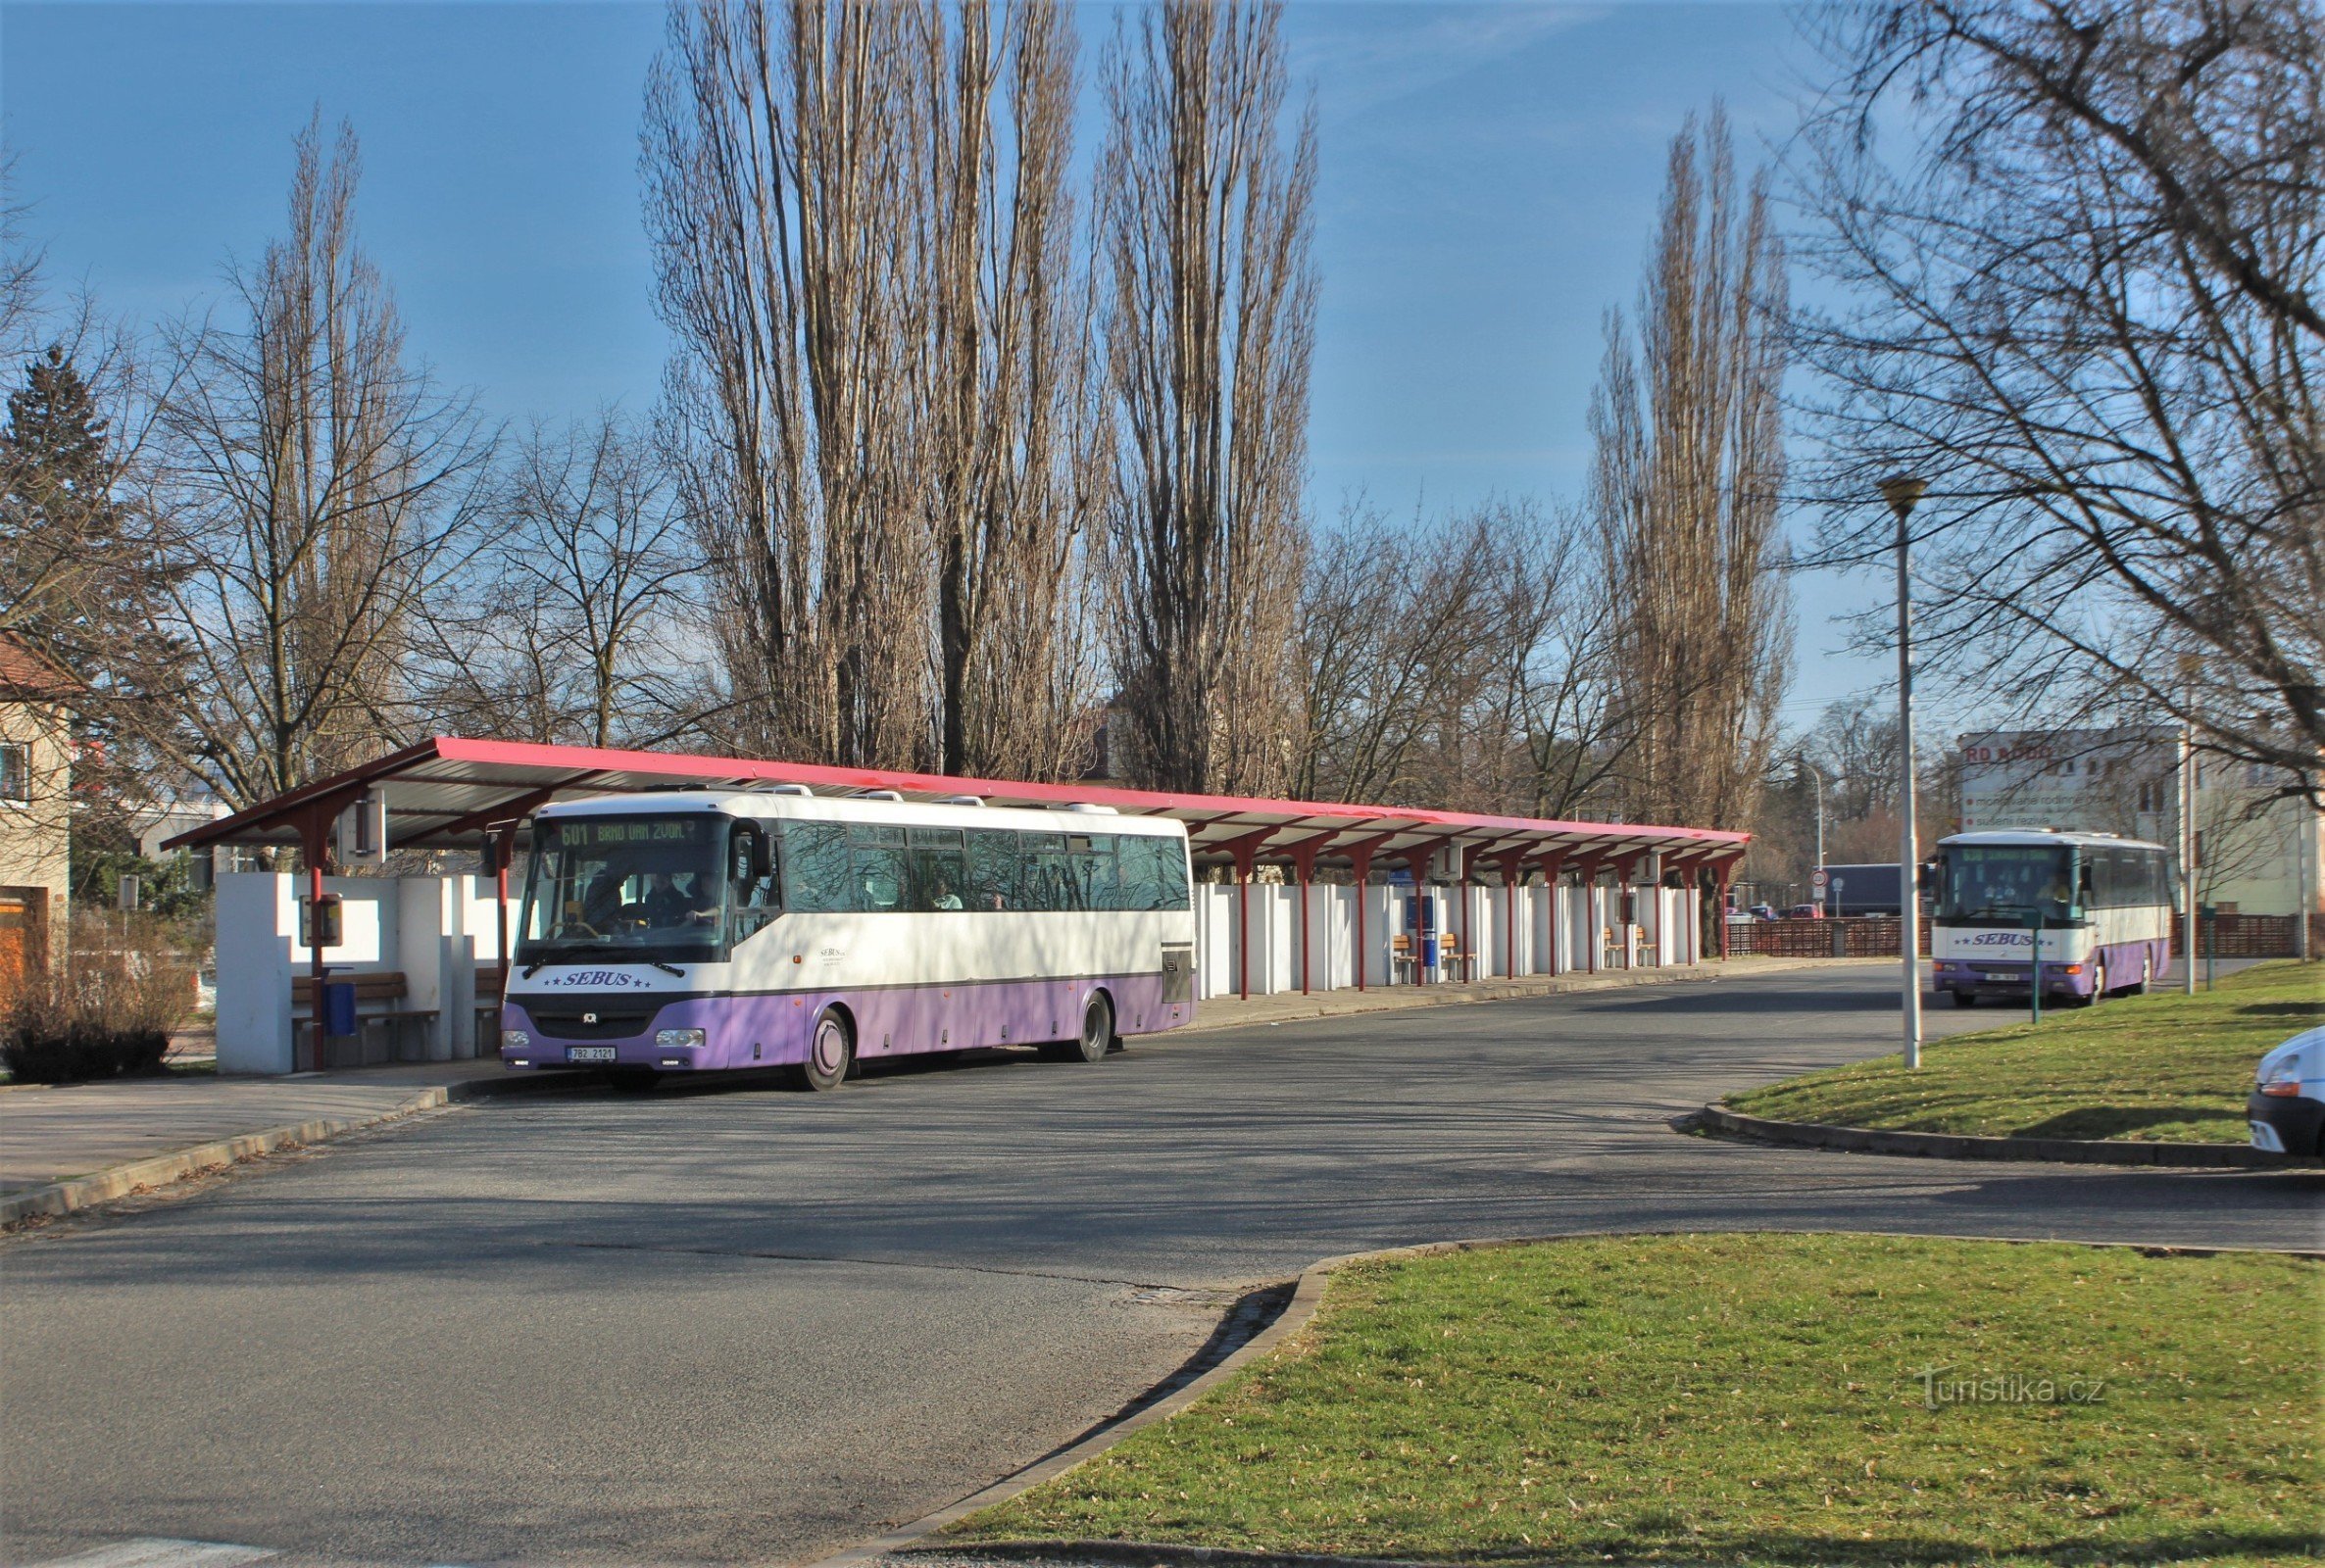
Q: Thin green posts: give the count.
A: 2